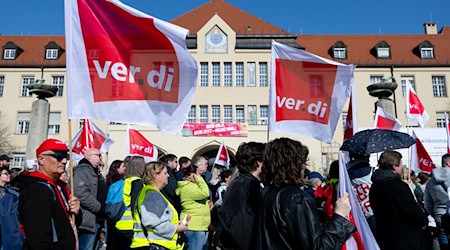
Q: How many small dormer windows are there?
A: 5